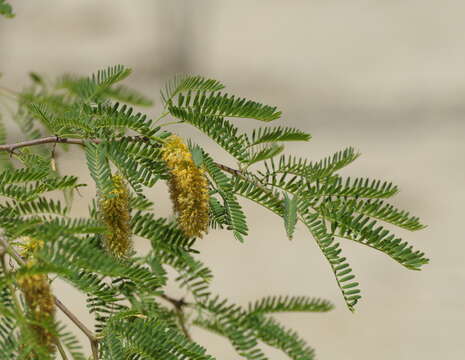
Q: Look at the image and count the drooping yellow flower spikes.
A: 3